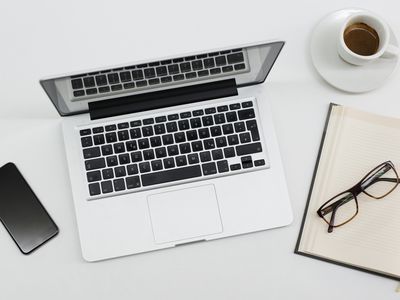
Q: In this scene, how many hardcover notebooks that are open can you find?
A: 1